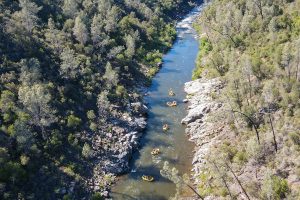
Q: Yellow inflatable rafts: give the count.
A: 5